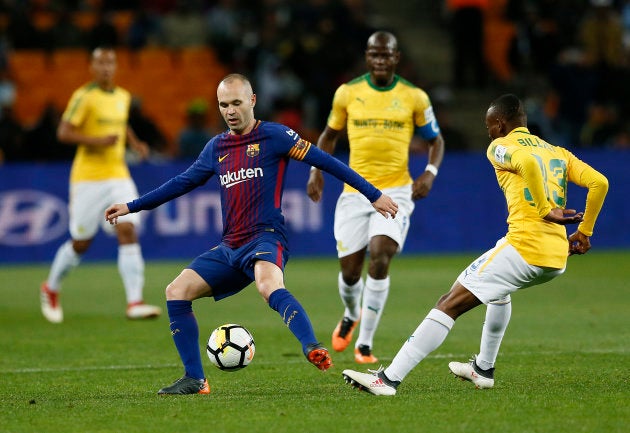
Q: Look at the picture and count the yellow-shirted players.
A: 3